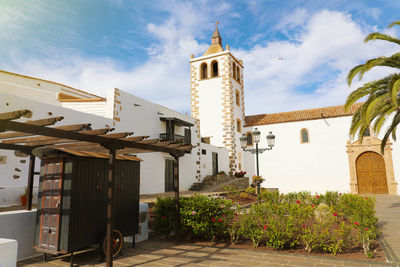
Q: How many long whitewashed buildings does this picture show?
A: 2